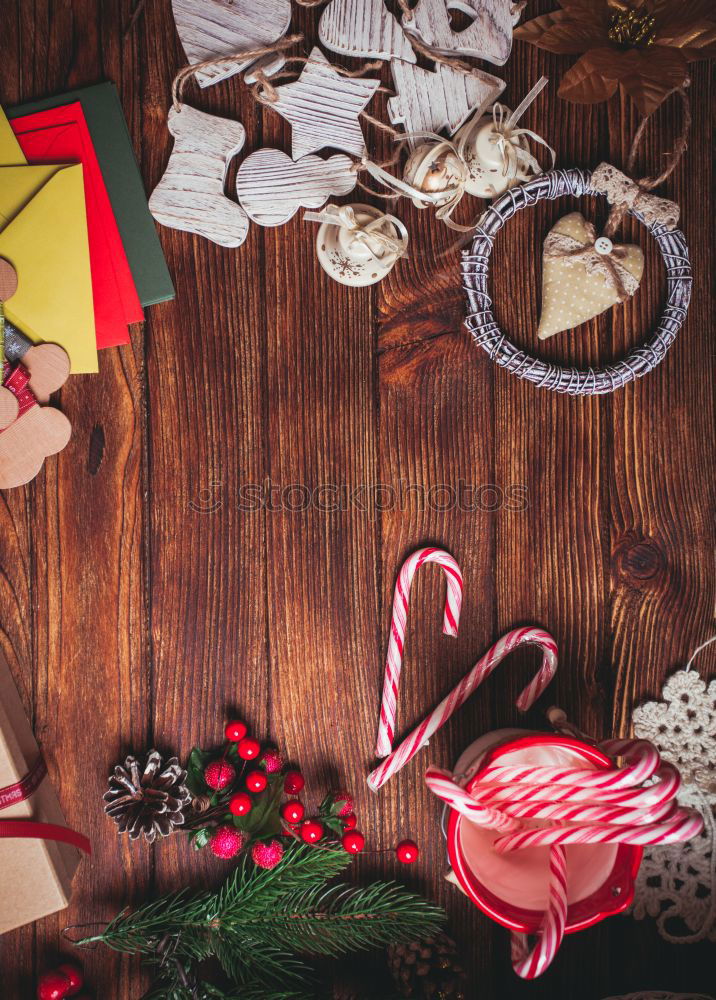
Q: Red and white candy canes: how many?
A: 8